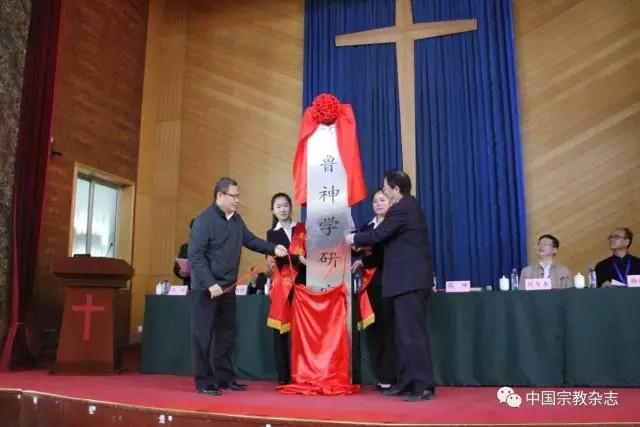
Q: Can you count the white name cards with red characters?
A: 5